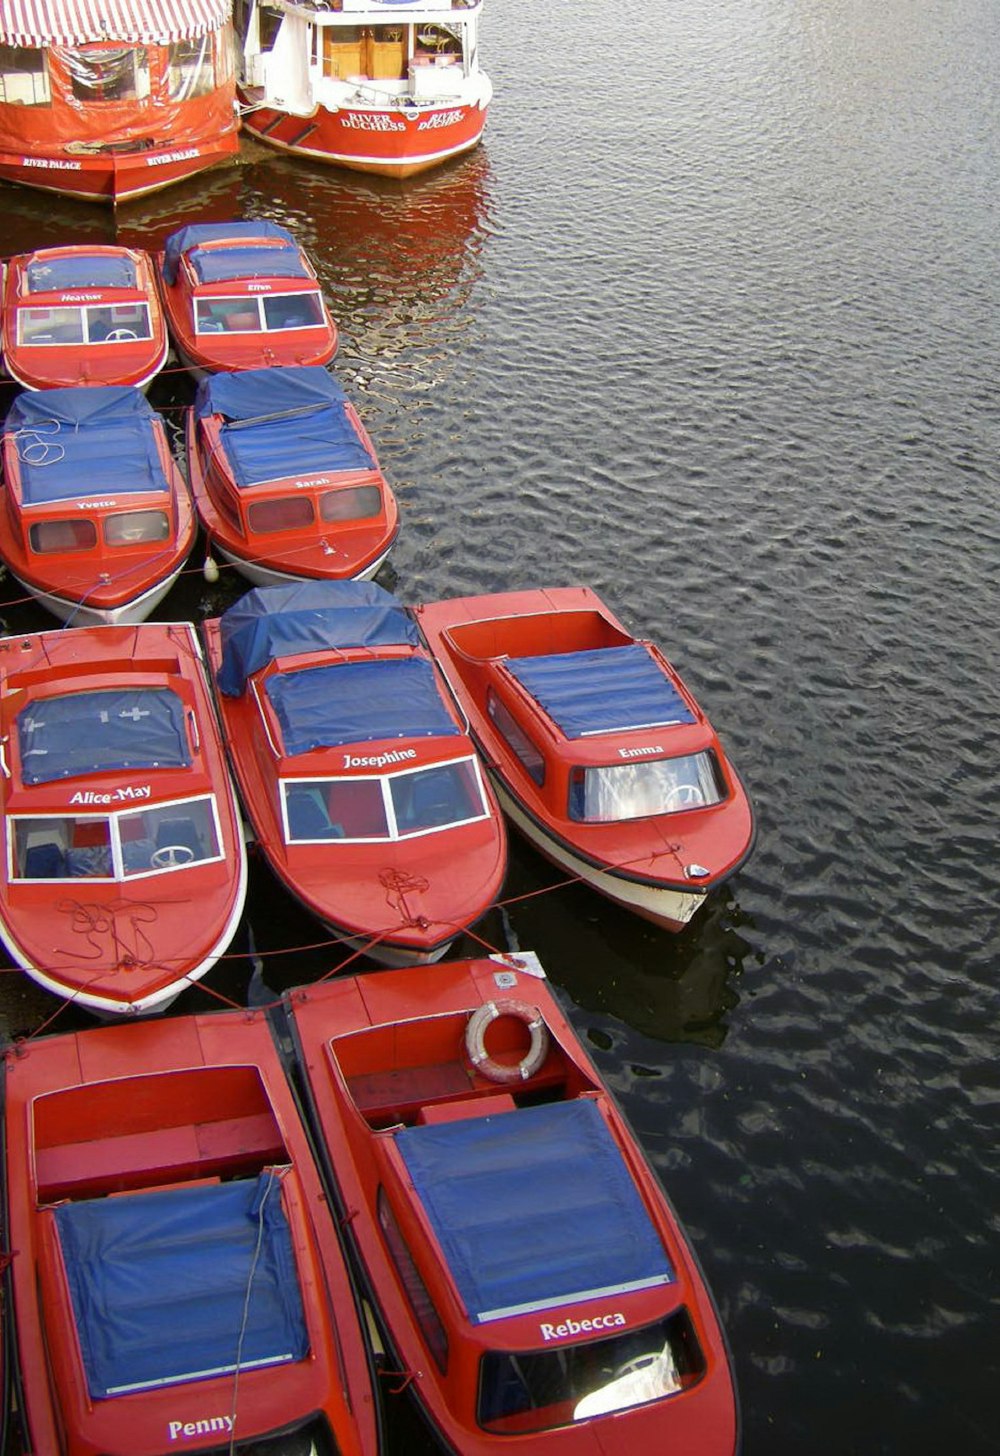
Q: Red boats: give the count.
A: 11